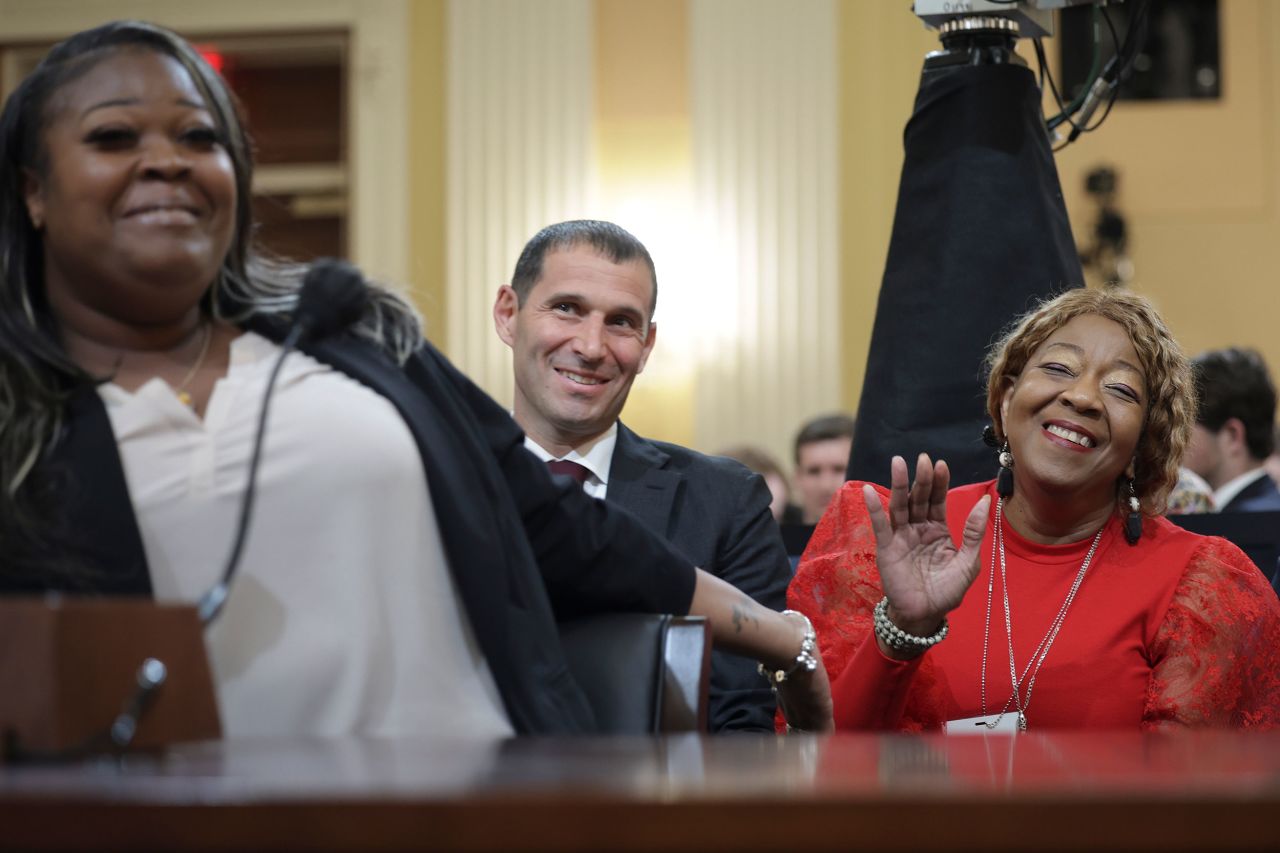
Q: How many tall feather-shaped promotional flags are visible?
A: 0